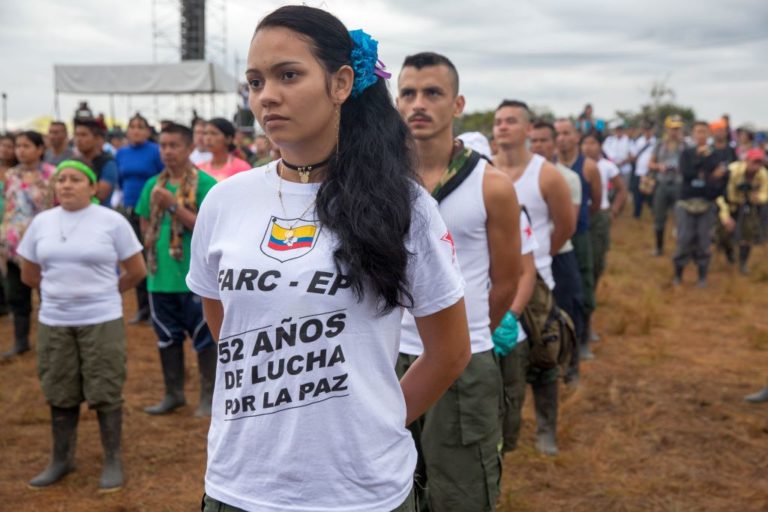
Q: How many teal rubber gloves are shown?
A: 1